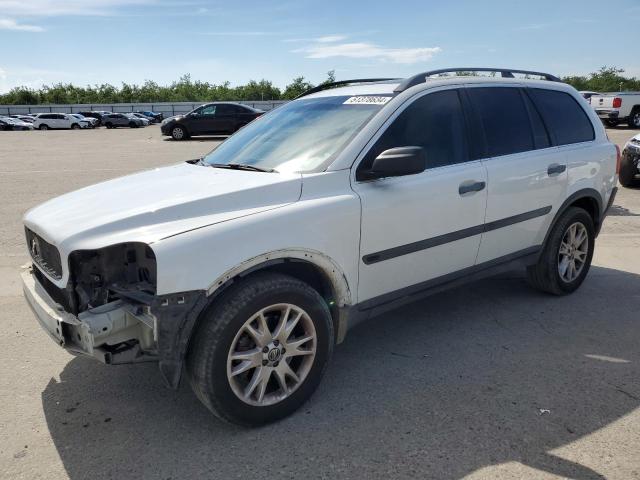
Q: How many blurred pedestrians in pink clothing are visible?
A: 0